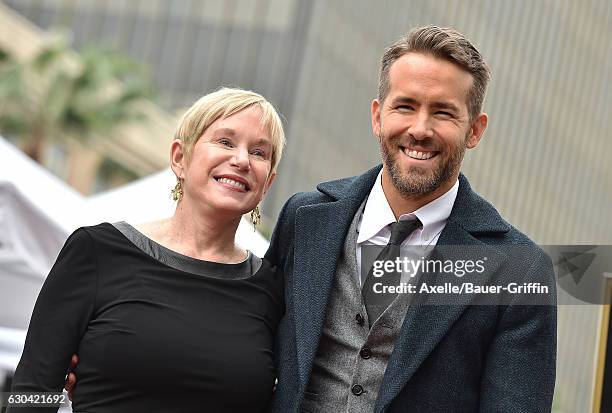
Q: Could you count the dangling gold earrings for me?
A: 2